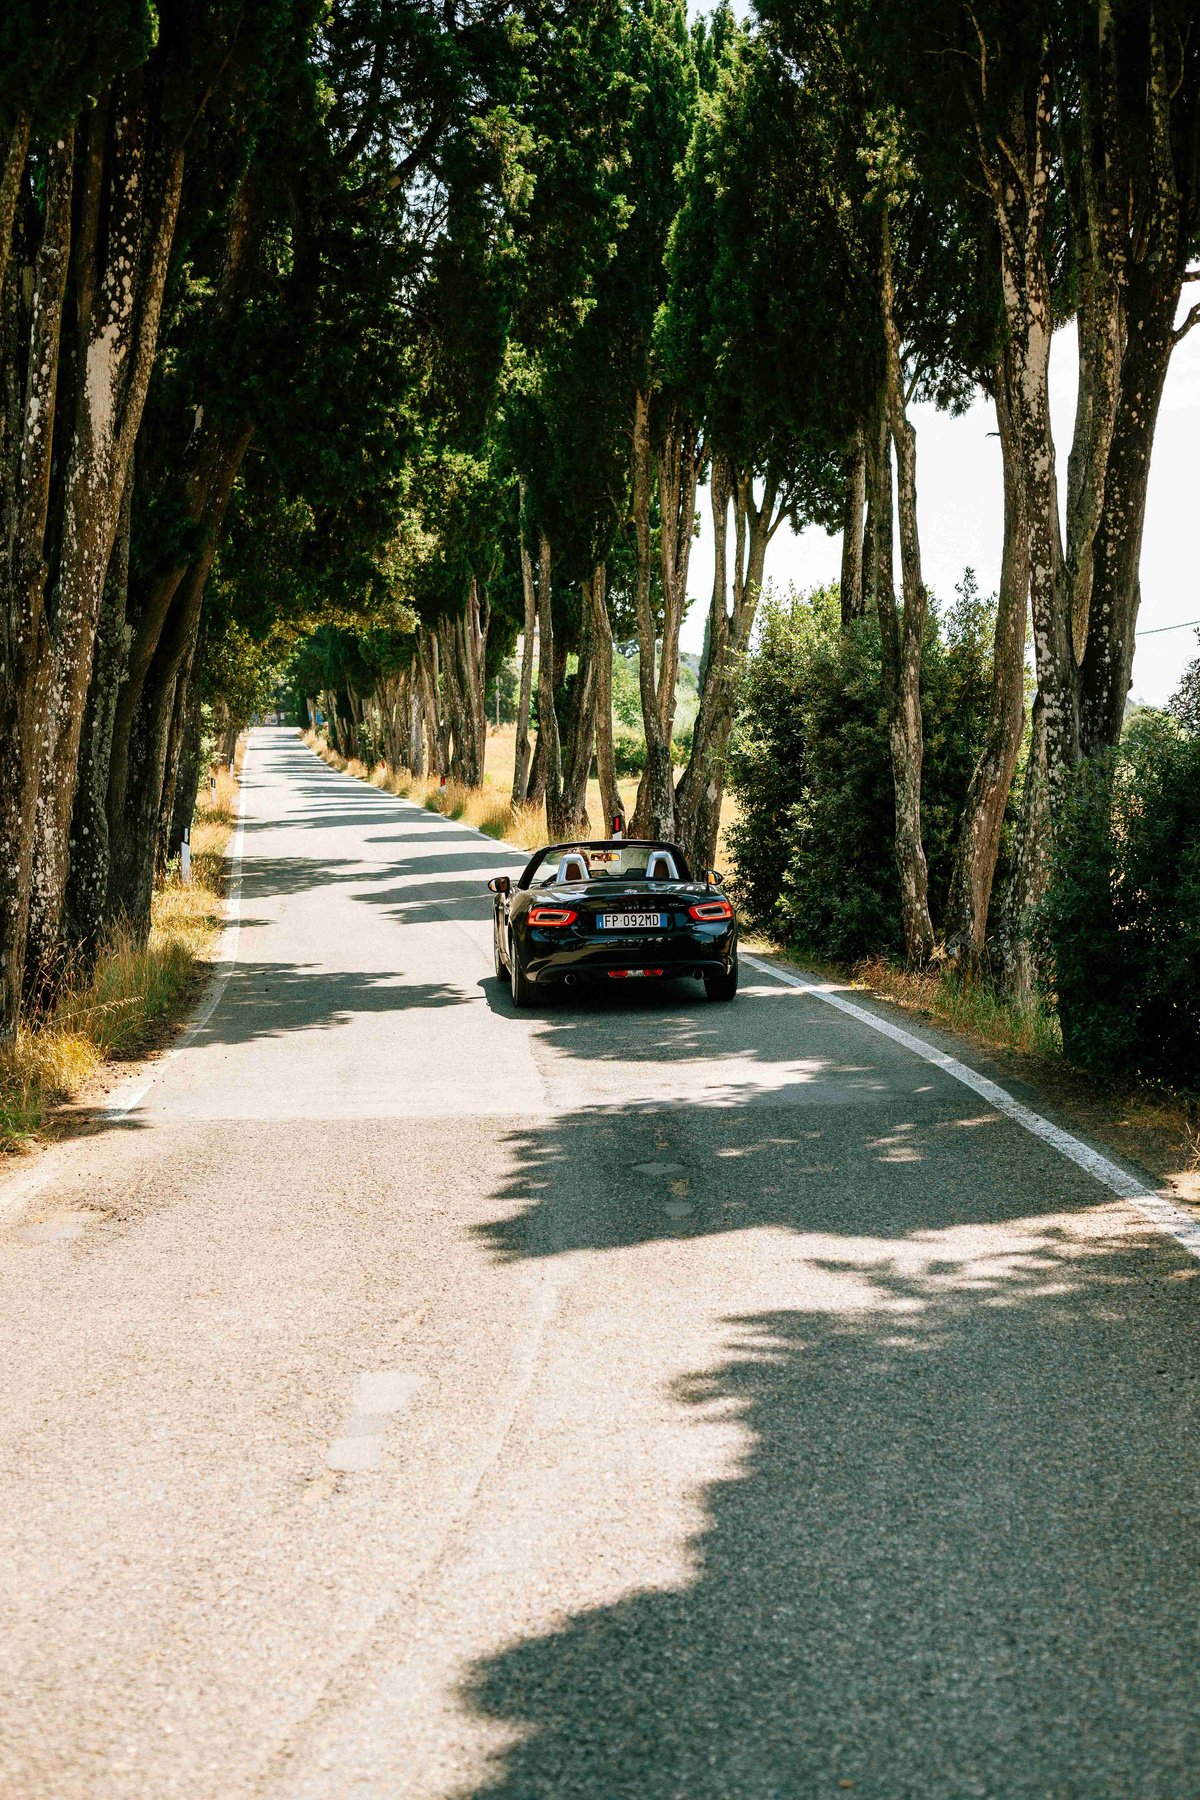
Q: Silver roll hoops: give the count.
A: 2